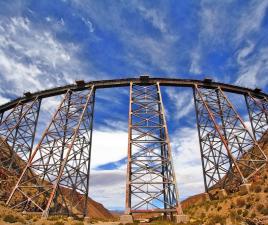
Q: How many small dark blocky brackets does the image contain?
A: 5